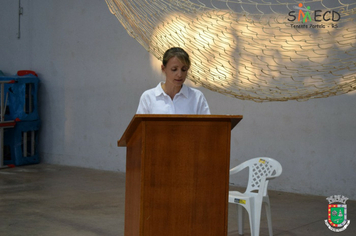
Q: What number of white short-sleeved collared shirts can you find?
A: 1